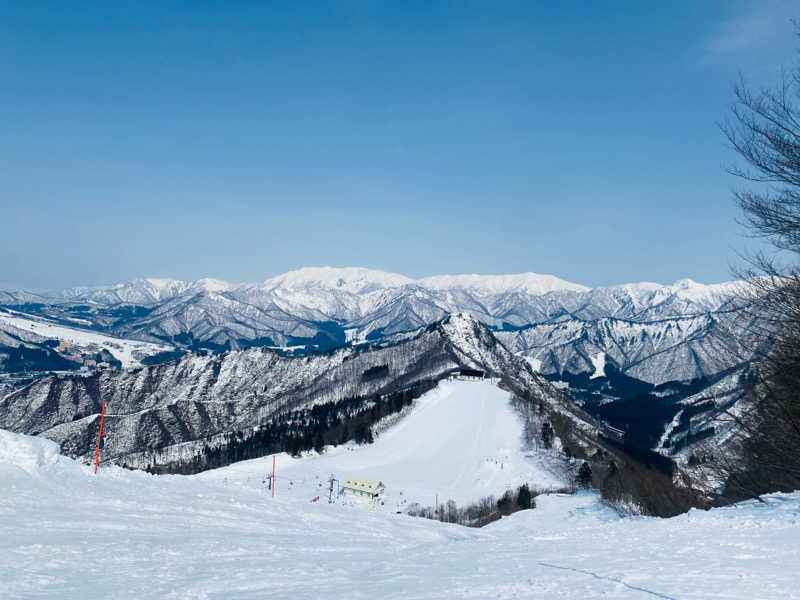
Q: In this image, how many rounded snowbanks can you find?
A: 1